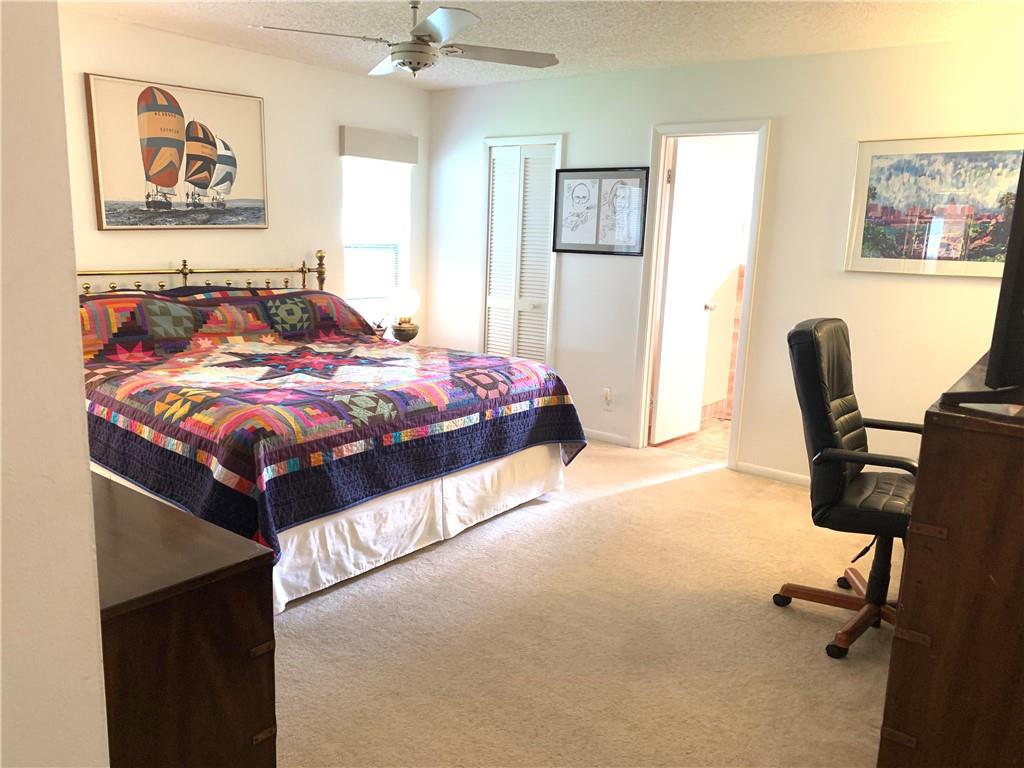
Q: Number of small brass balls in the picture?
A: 9